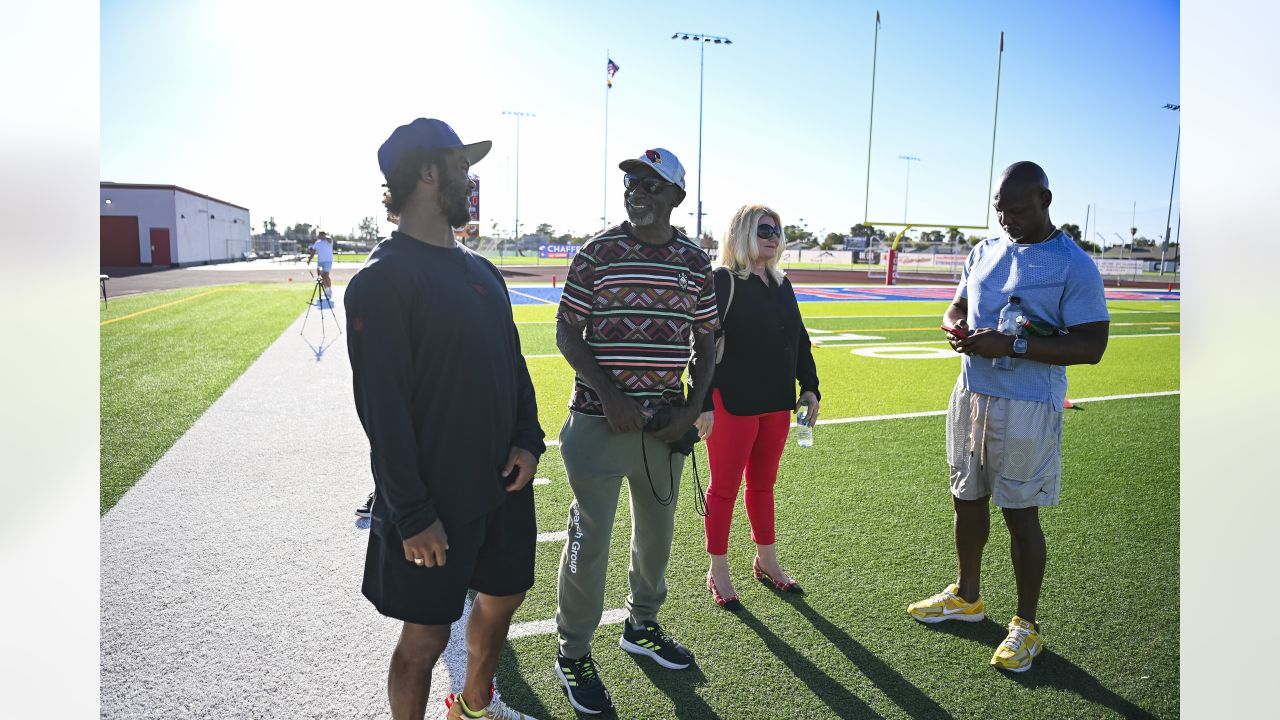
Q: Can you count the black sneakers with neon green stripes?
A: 2